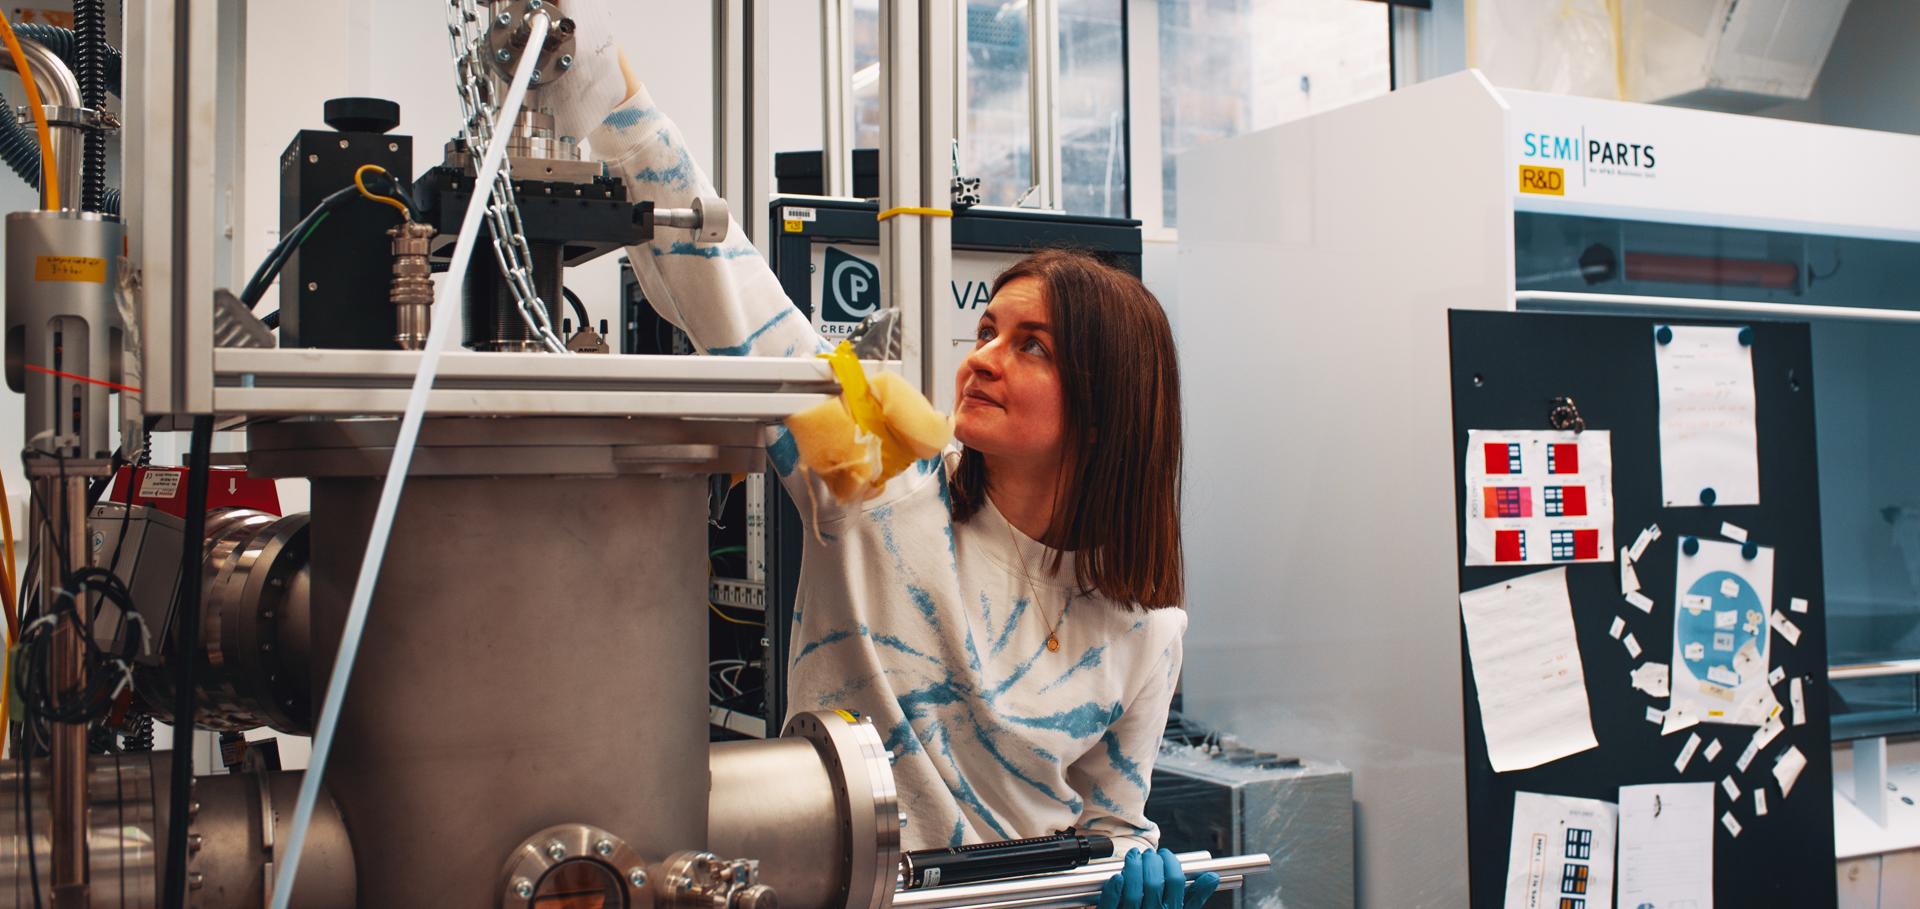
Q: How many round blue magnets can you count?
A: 5